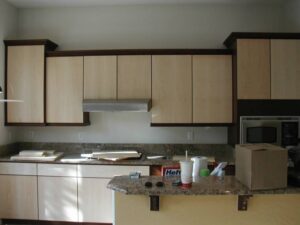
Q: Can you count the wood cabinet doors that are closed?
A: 11